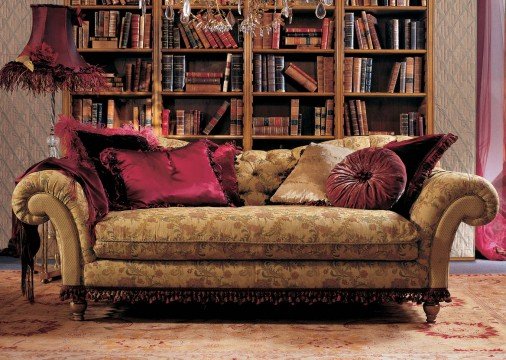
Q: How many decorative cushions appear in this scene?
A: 6